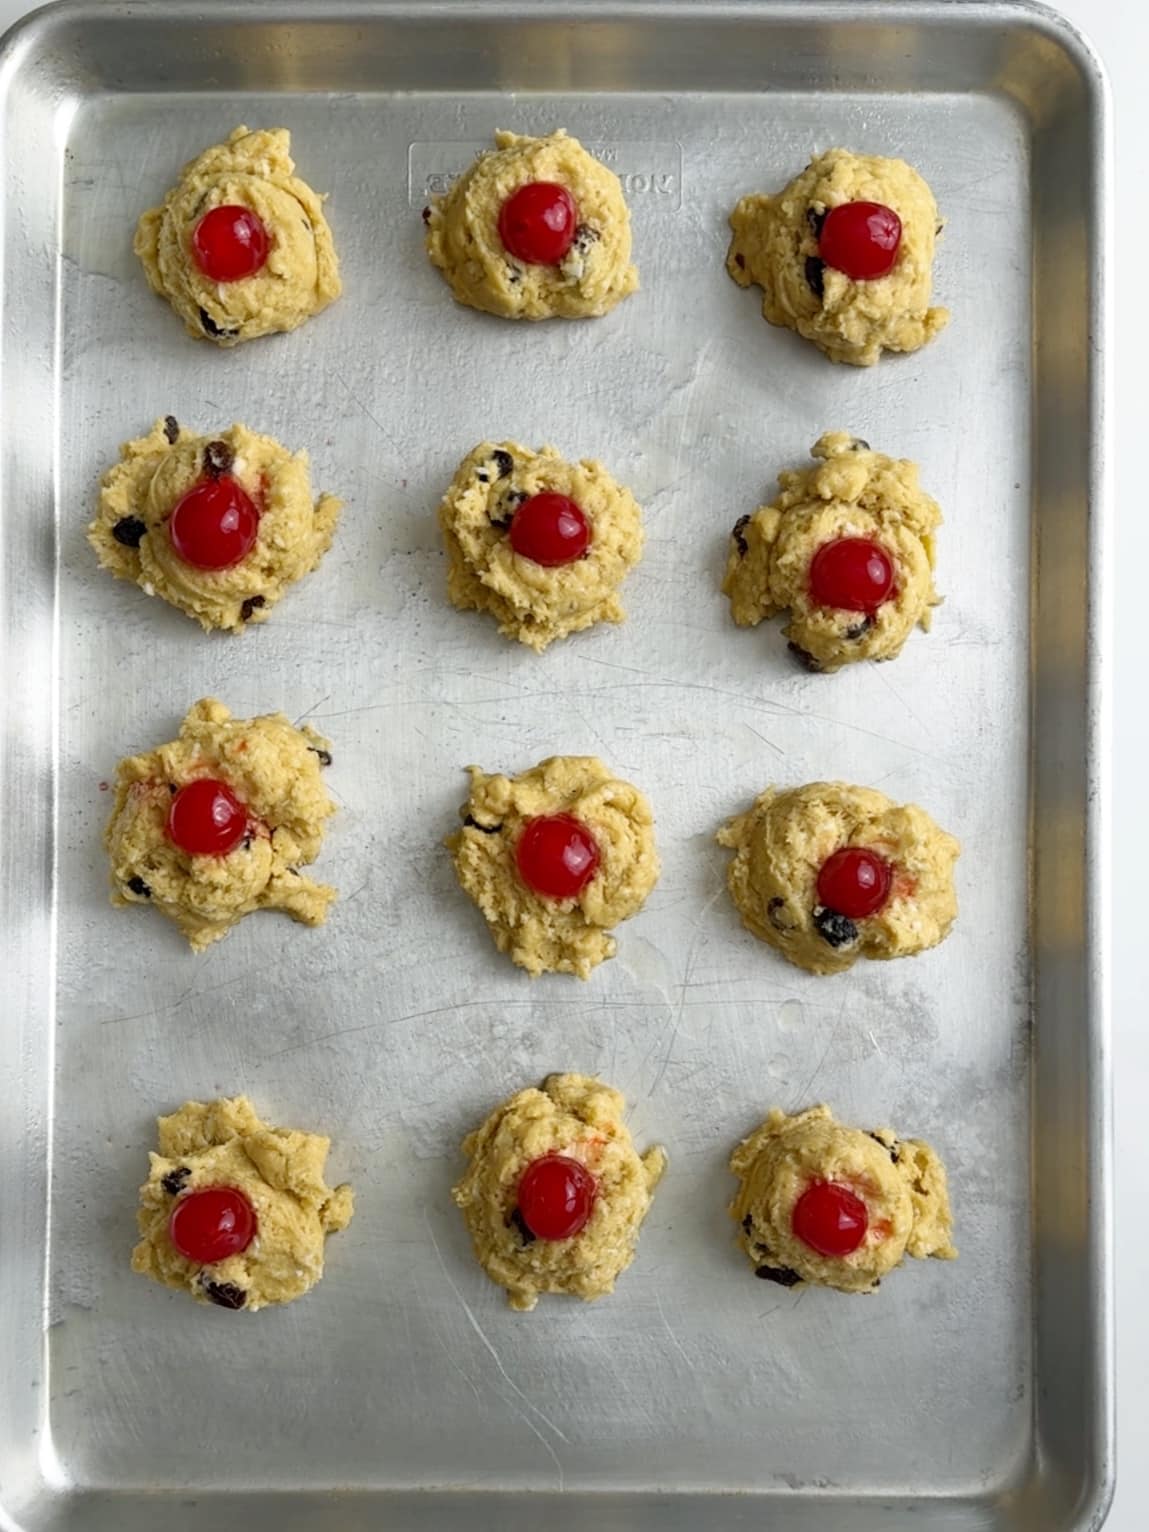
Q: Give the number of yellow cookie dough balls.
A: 12